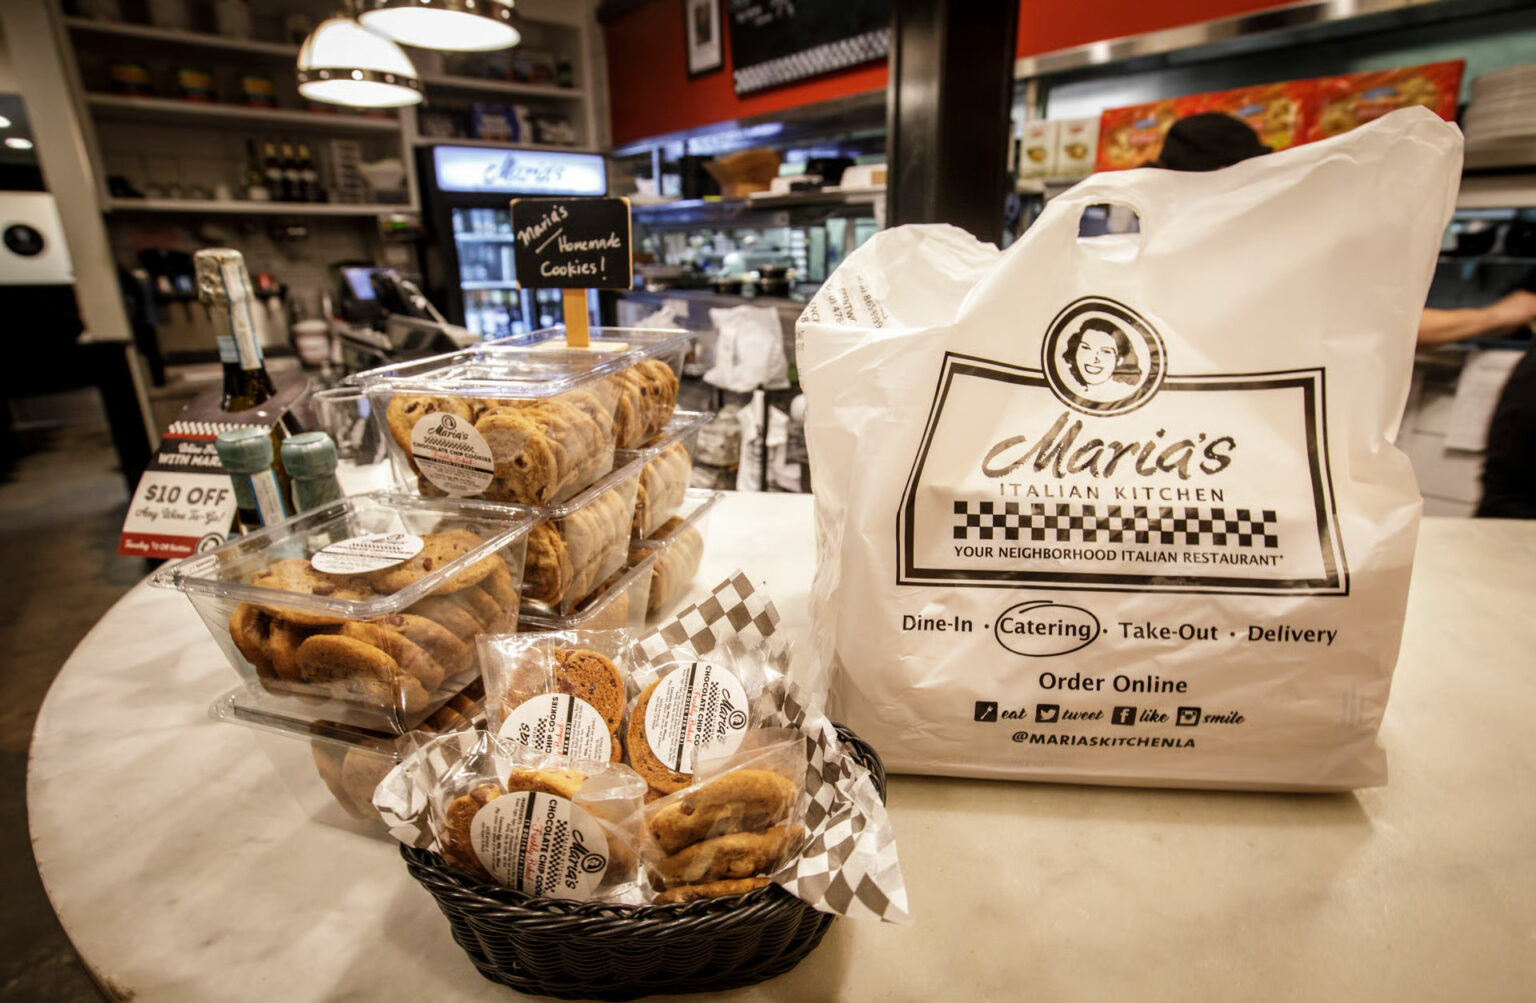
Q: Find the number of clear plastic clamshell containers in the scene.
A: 8